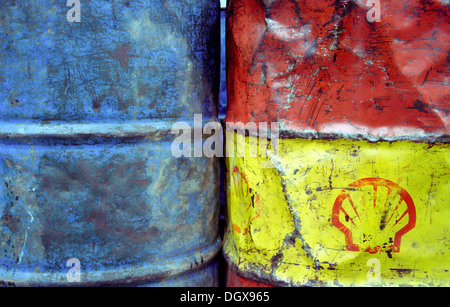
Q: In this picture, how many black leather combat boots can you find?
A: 0